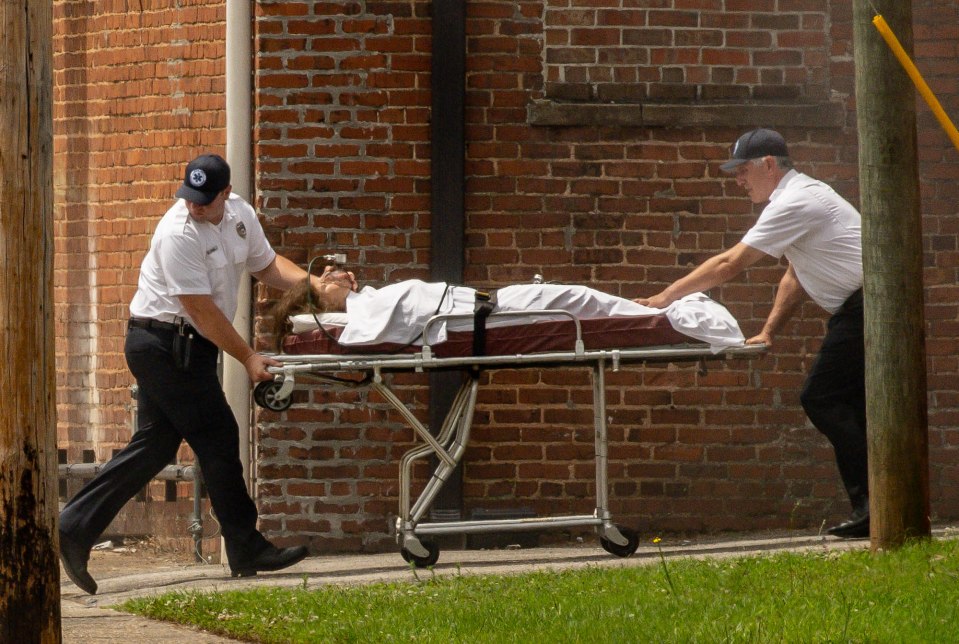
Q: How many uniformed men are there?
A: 2